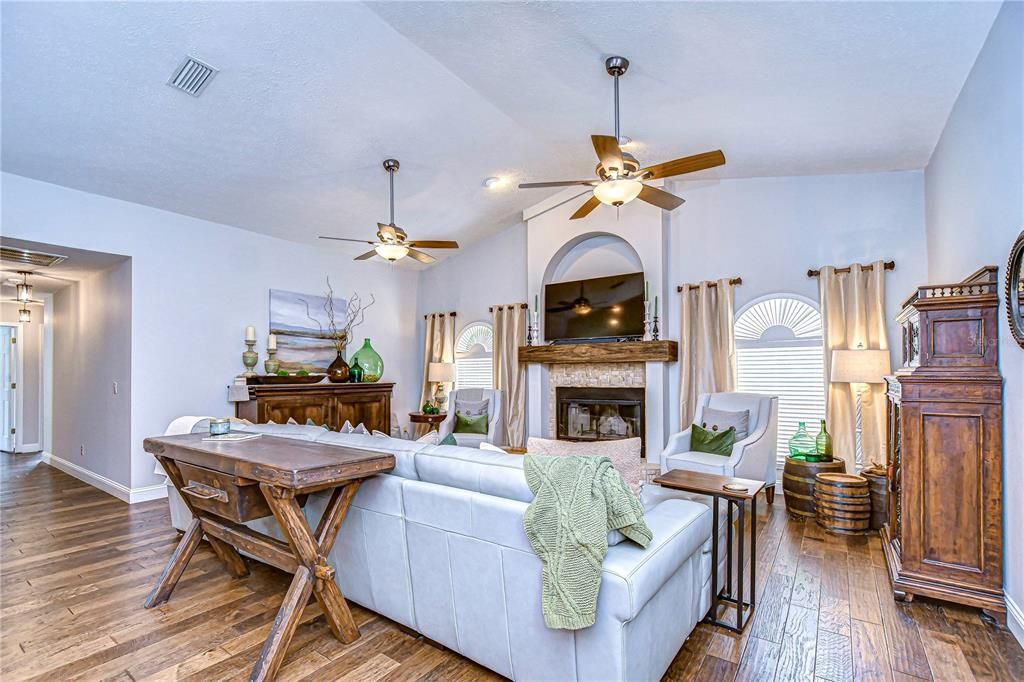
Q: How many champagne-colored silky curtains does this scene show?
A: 4